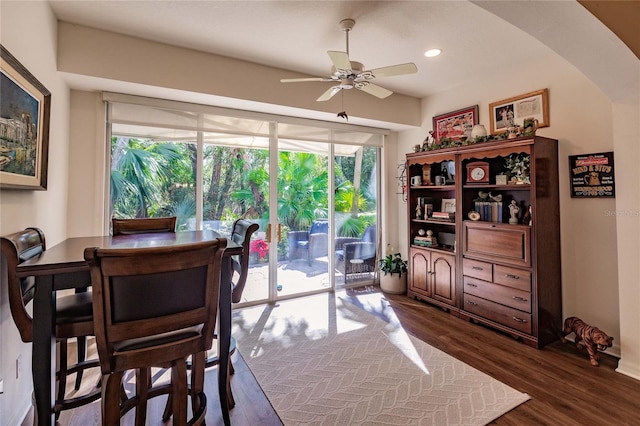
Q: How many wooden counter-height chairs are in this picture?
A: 4